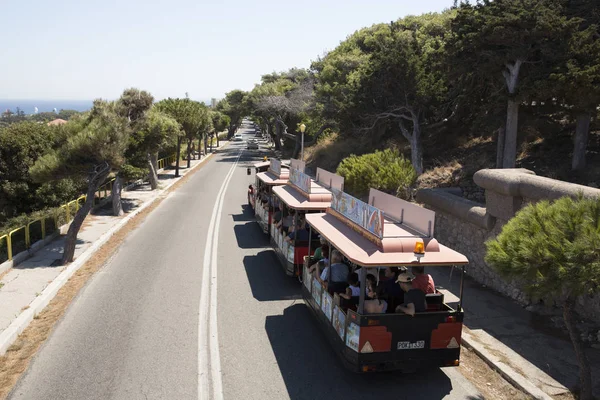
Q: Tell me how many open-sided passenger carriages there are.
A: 3